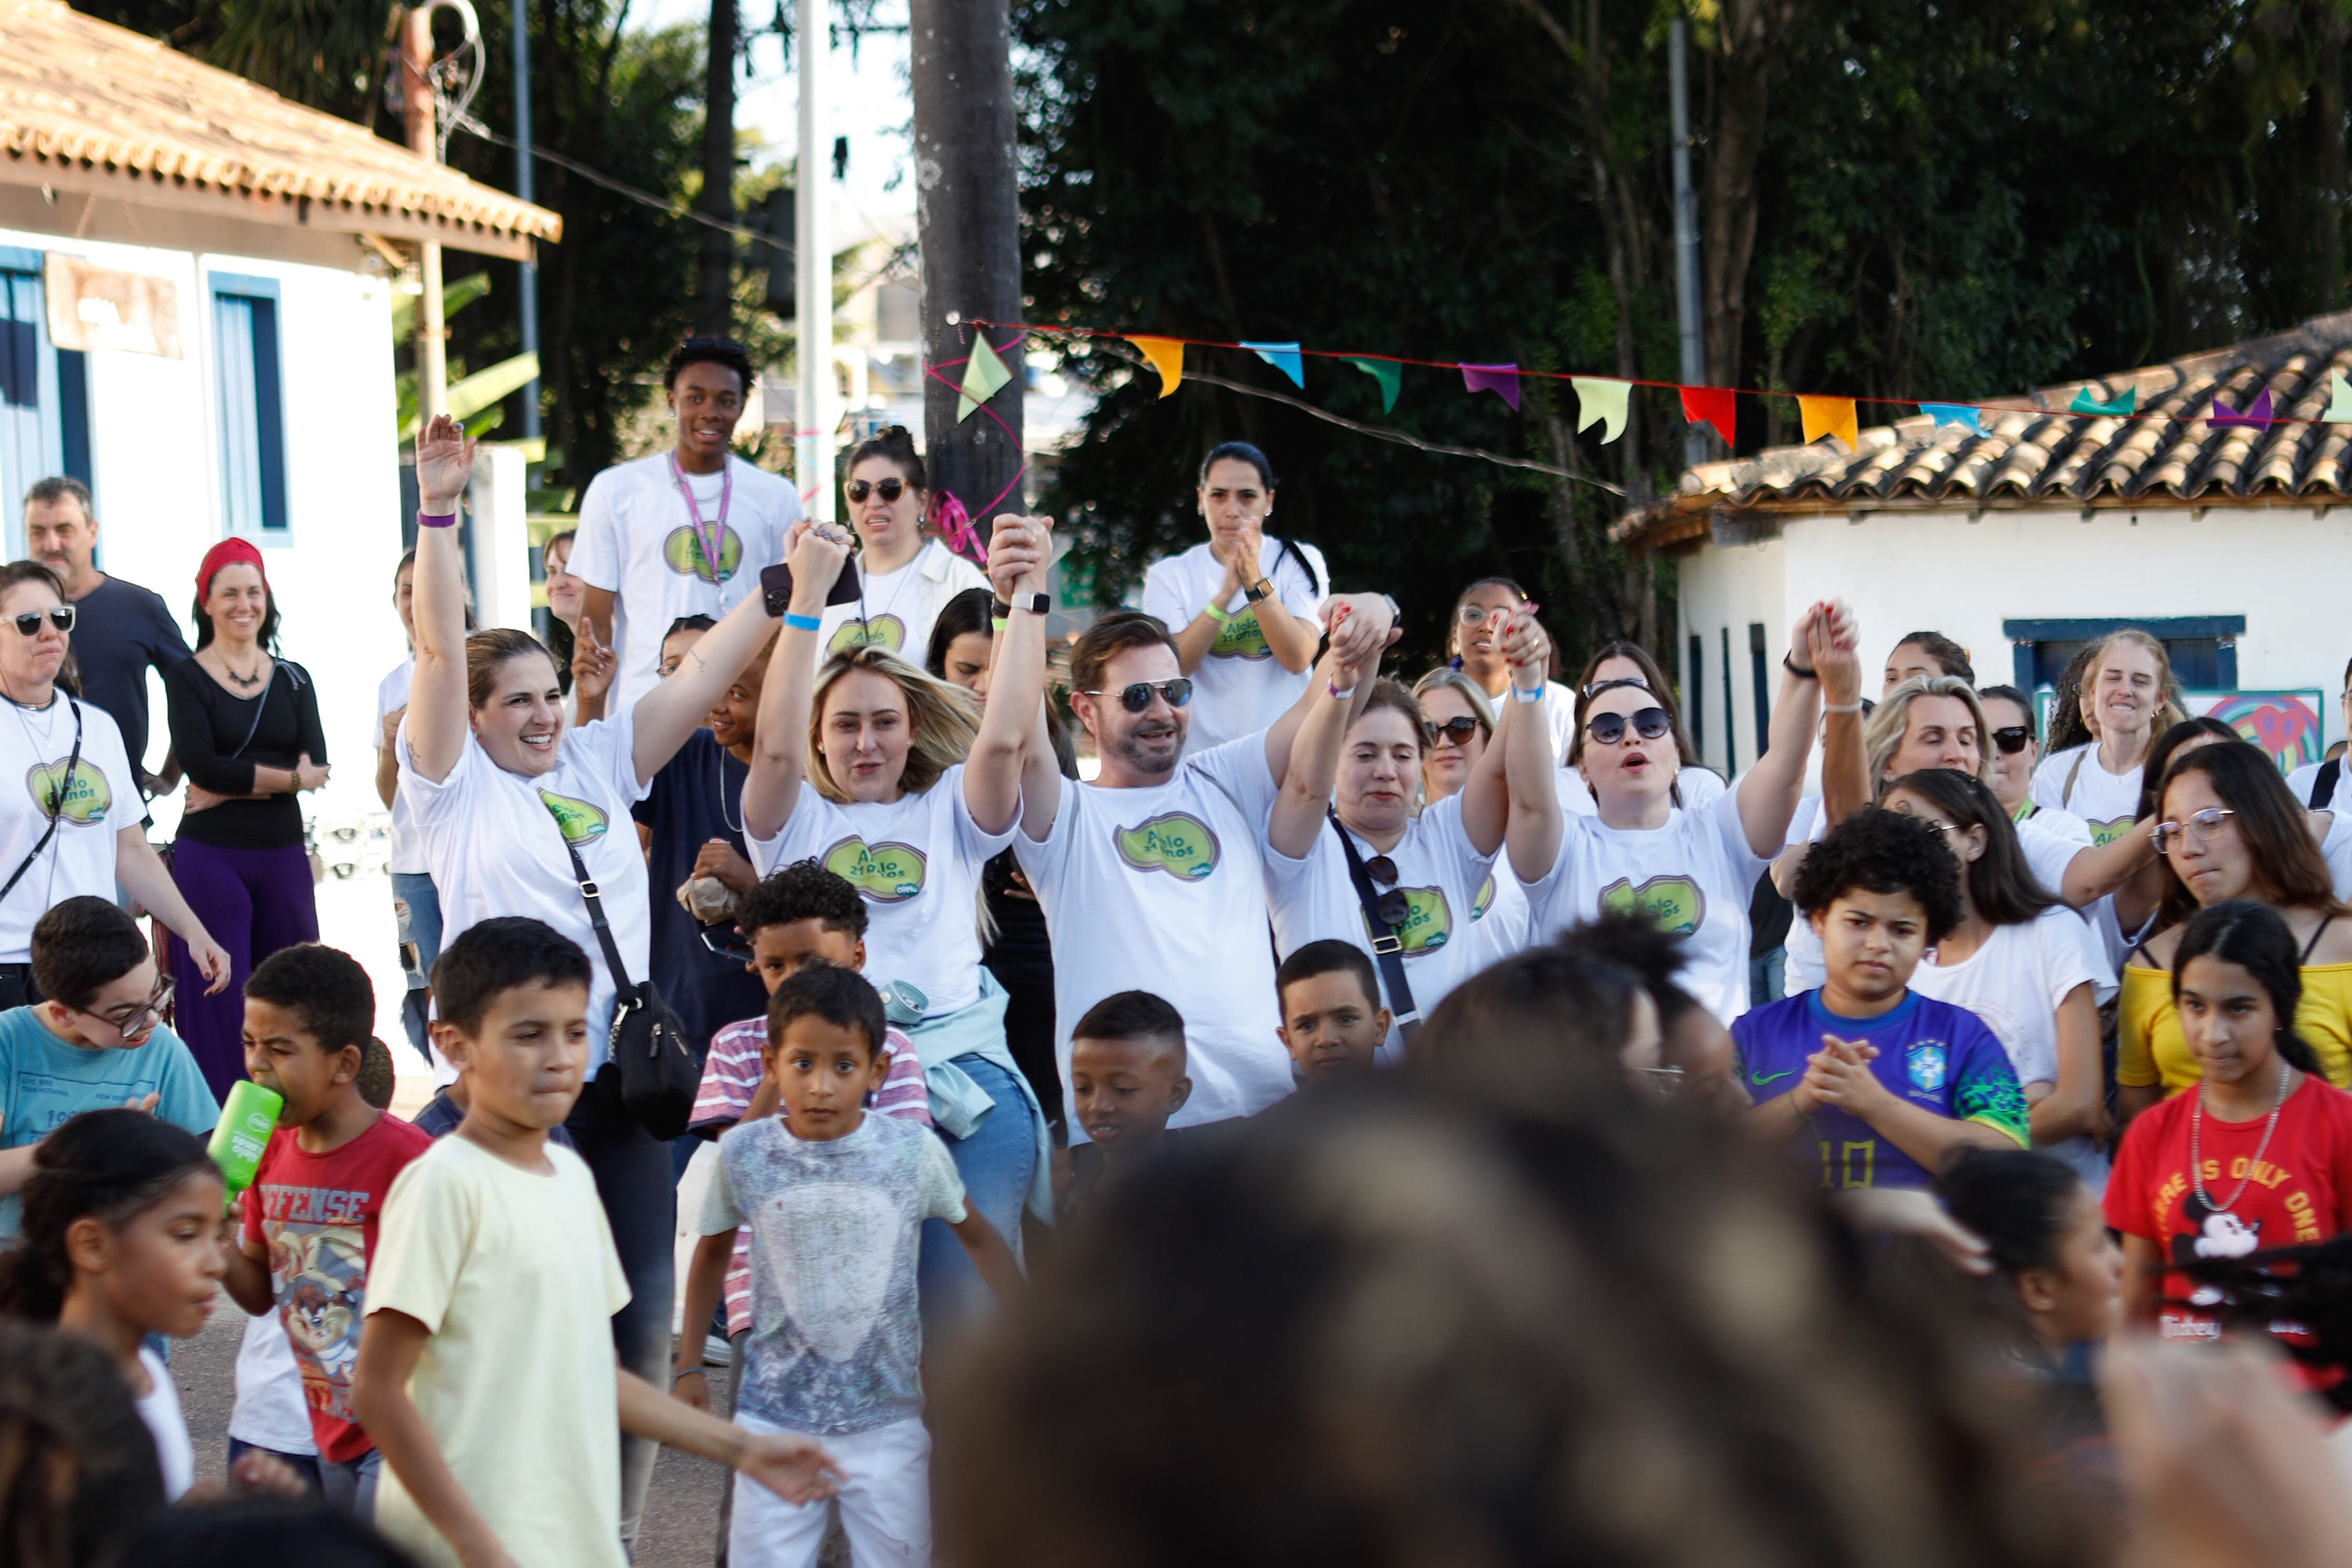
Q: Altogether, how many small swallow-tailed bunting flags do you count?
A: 12